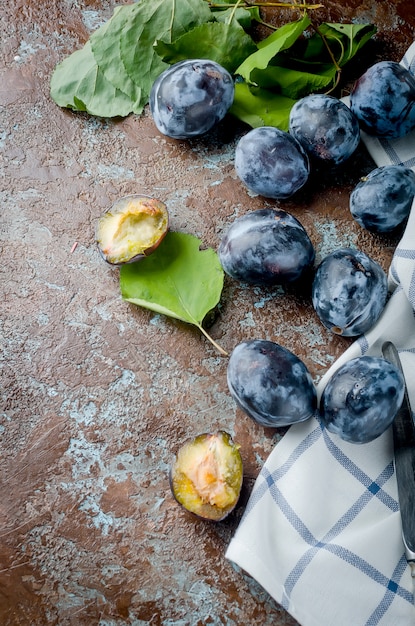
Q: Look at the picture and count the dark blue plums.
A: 9